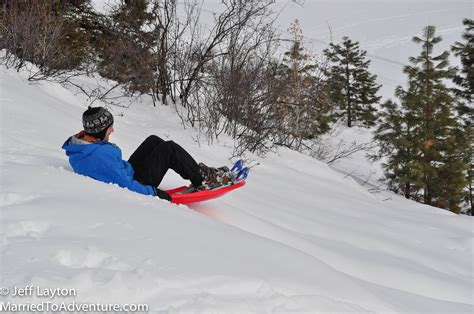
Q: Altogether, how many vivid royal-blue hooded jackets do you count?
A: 1